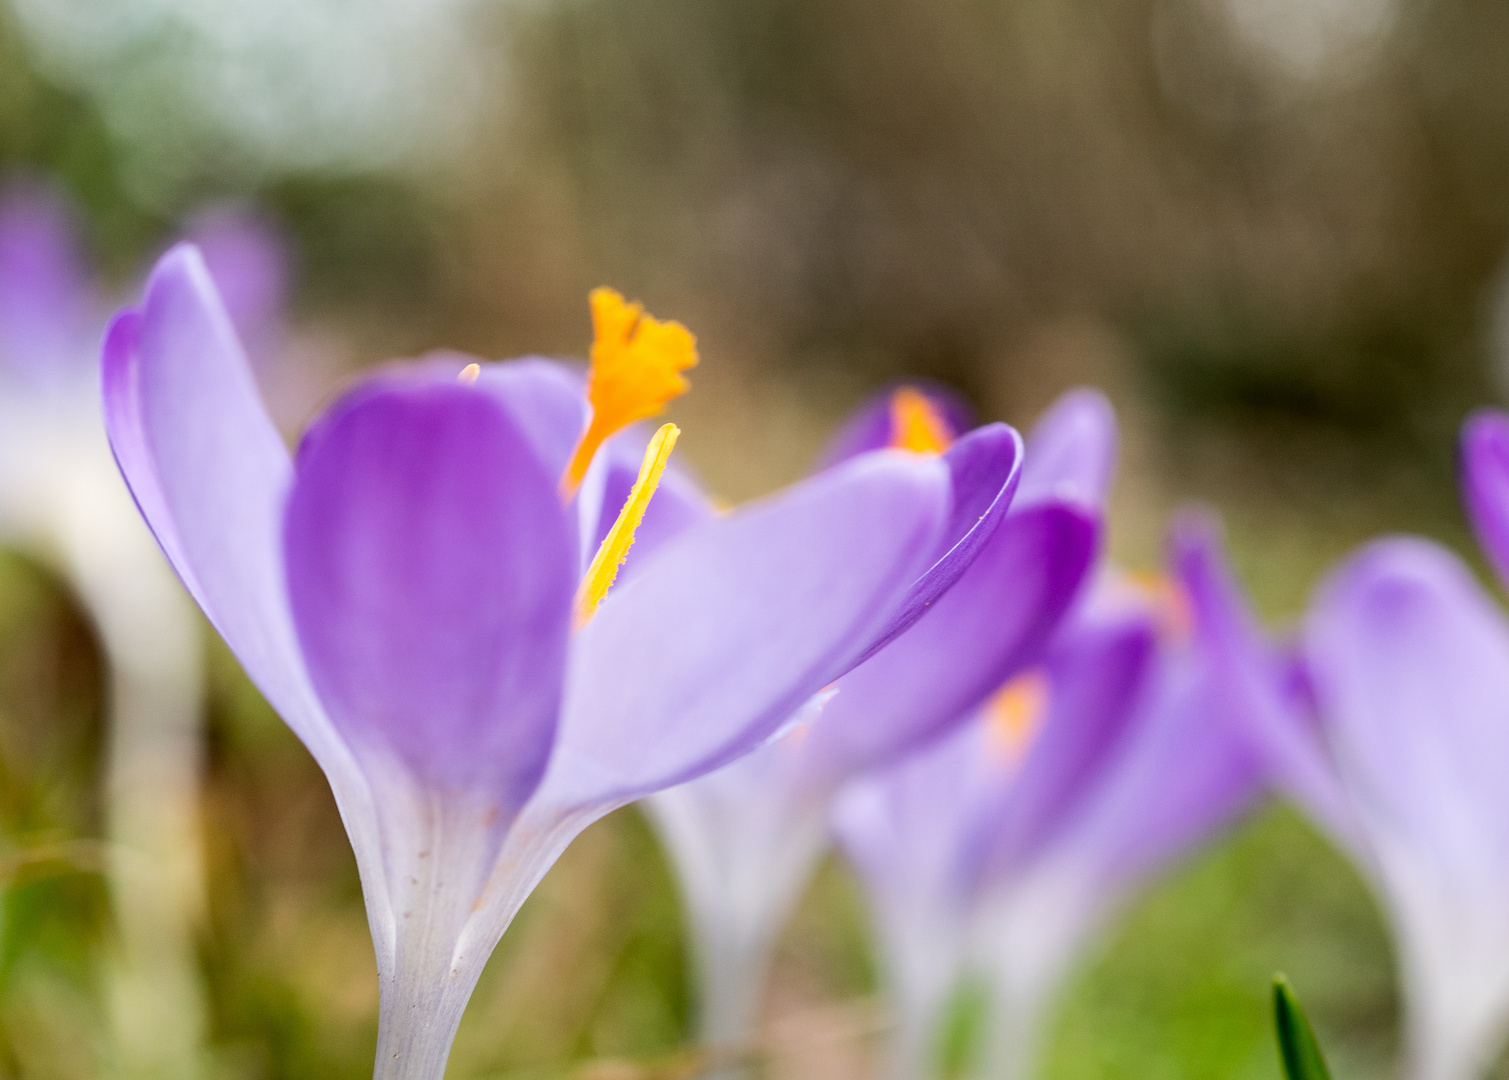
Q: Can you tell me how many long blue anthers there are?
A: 0